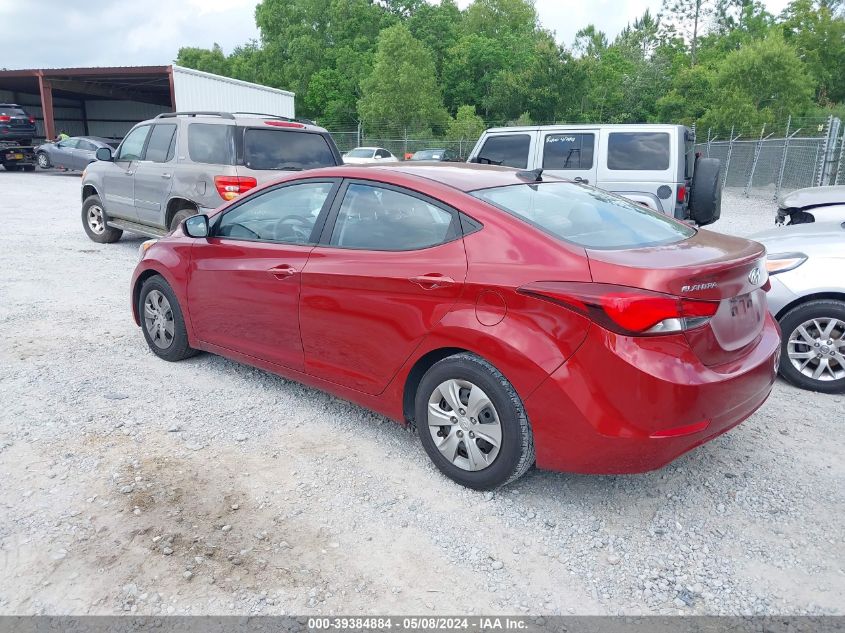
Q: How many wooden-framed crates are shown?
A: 0